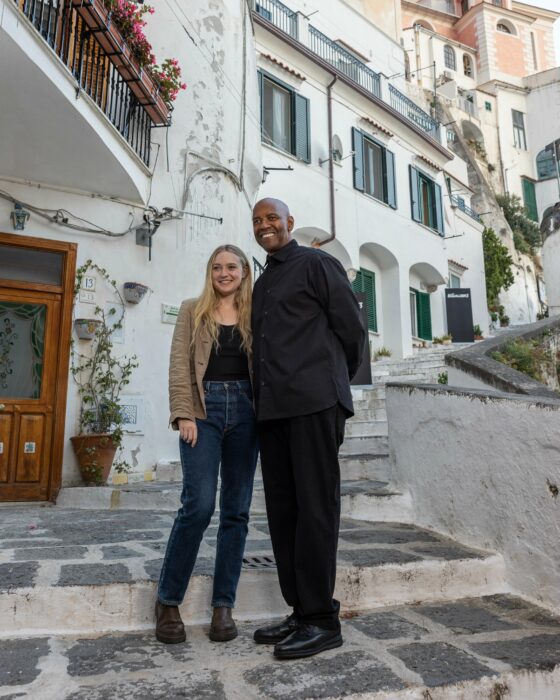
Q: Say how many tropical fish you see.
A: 0